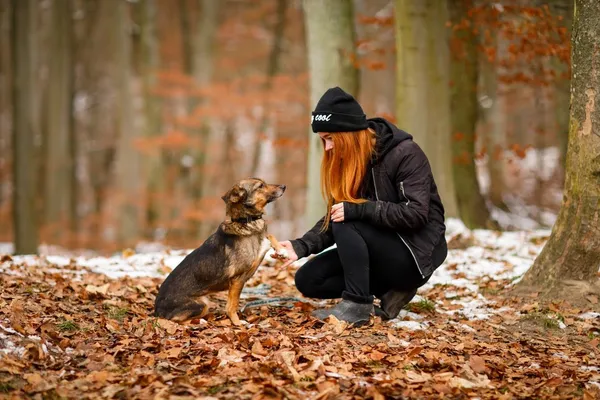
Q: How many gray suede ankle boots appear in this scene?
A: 2